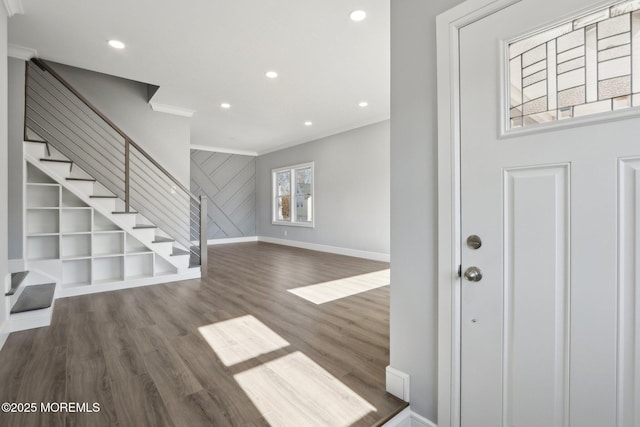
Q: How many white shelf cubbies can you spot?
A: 14